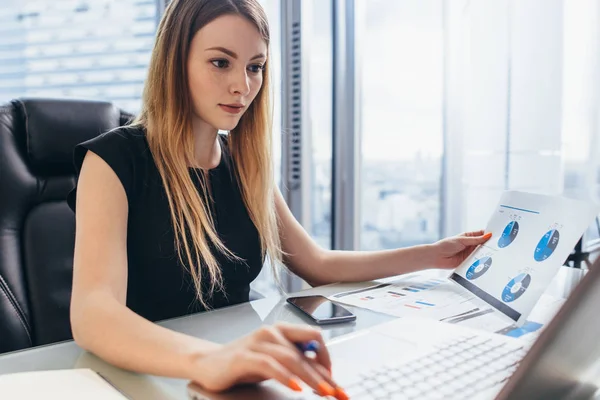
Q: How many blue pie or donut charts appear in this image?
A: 4